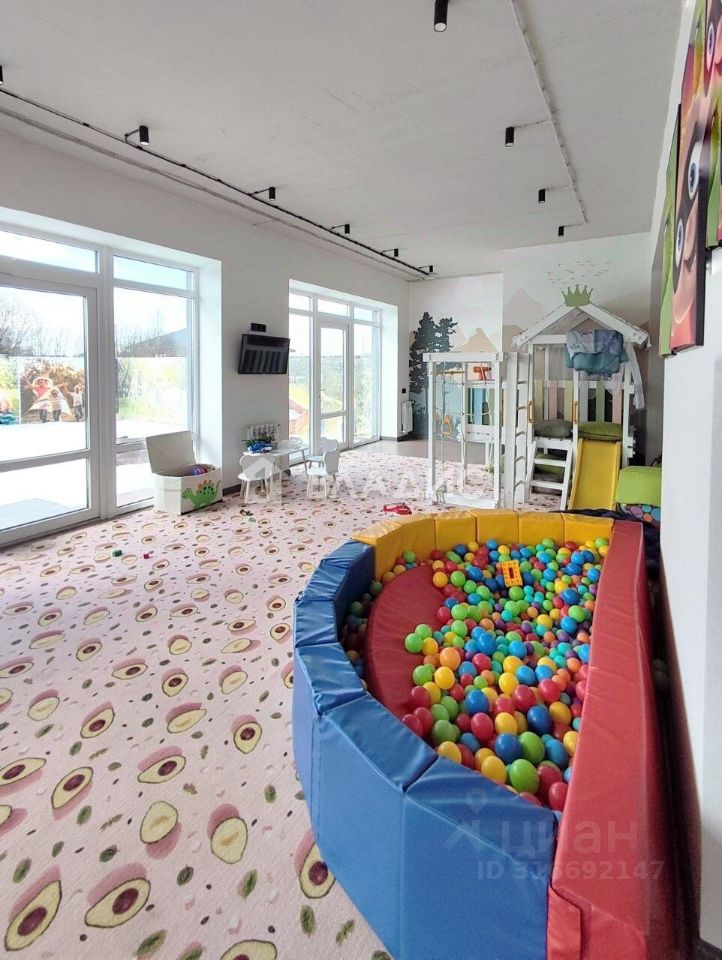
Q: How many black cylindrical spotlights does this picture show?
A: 10